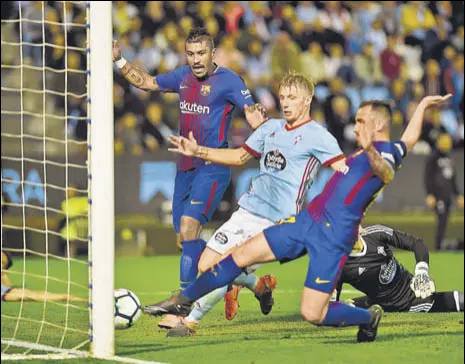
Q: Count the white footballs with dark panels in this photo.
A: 1